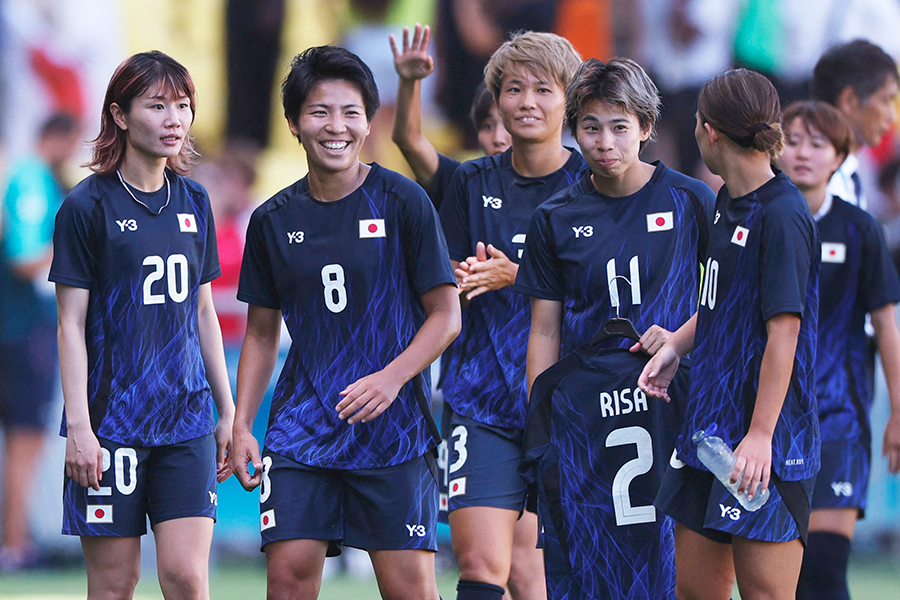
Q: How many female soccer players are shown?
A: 7